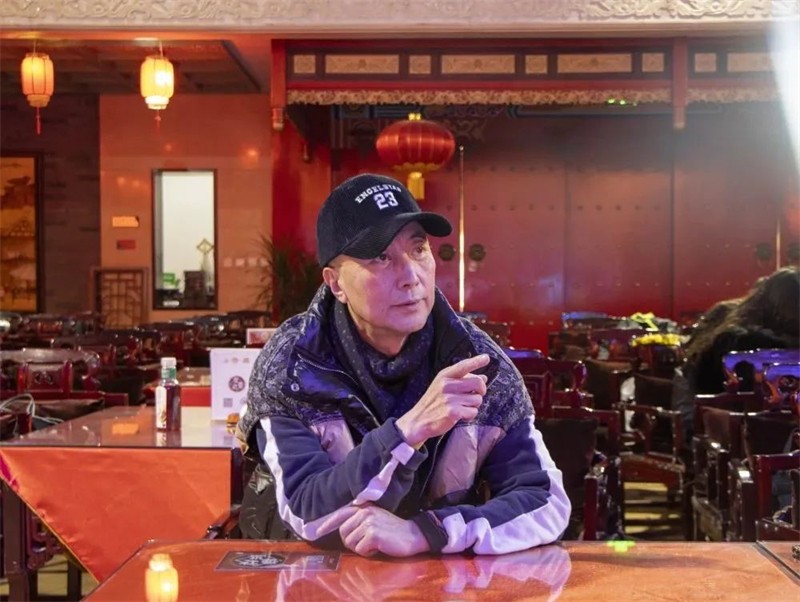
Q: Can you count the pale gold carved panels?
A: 9